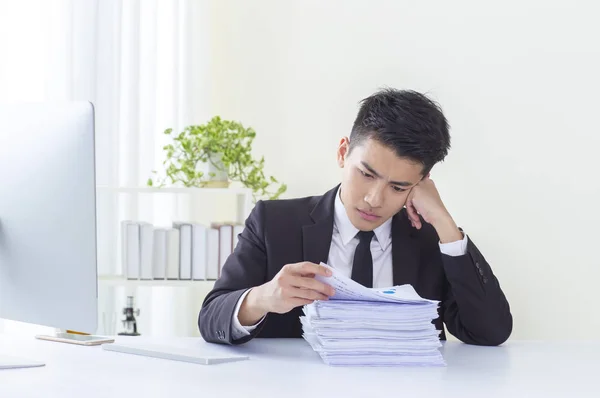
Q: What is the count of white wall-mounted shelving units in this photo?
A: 1